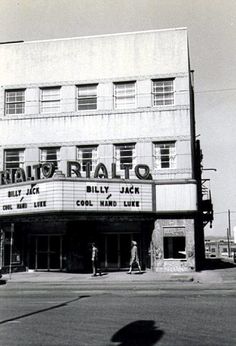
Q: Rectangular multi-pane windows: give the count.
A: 10